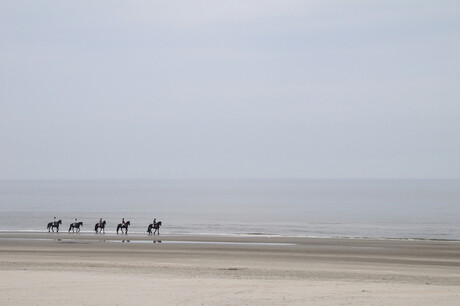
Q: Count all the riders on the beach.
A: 5